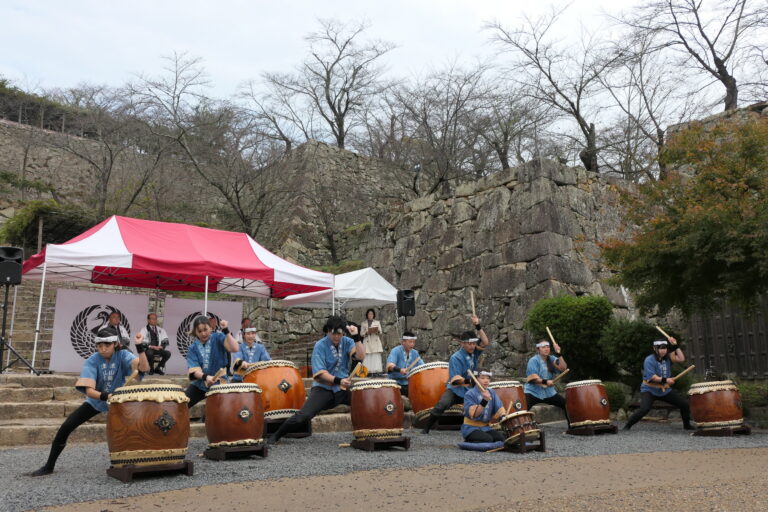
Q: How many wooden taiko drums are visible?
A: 9